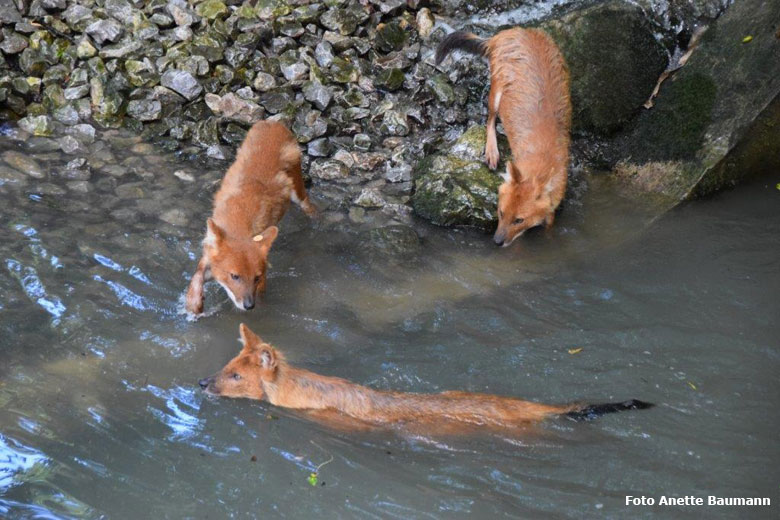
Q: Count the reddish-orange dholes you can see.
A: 3